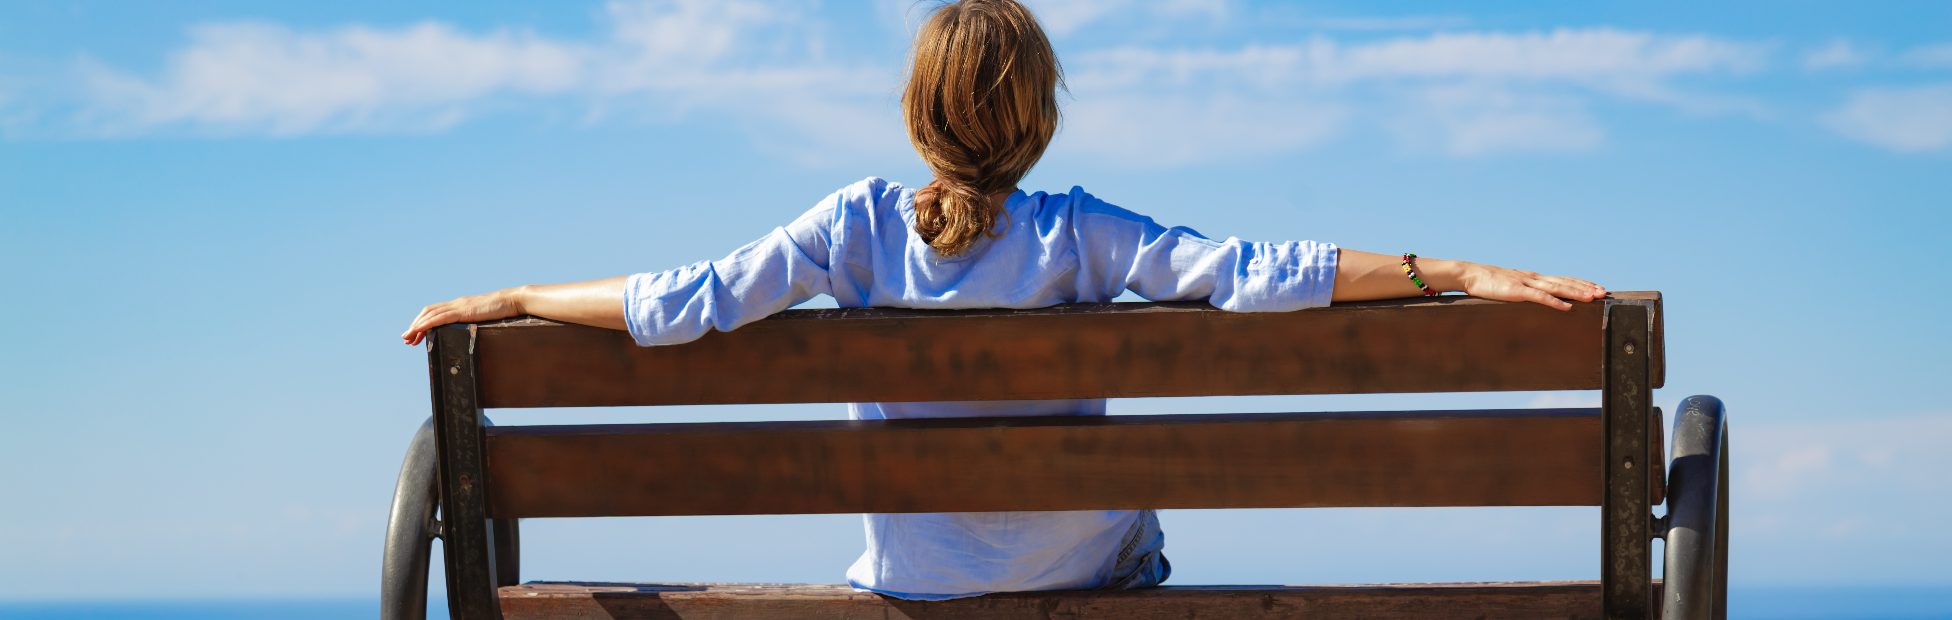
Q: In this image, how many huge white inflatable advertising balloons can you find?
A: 0